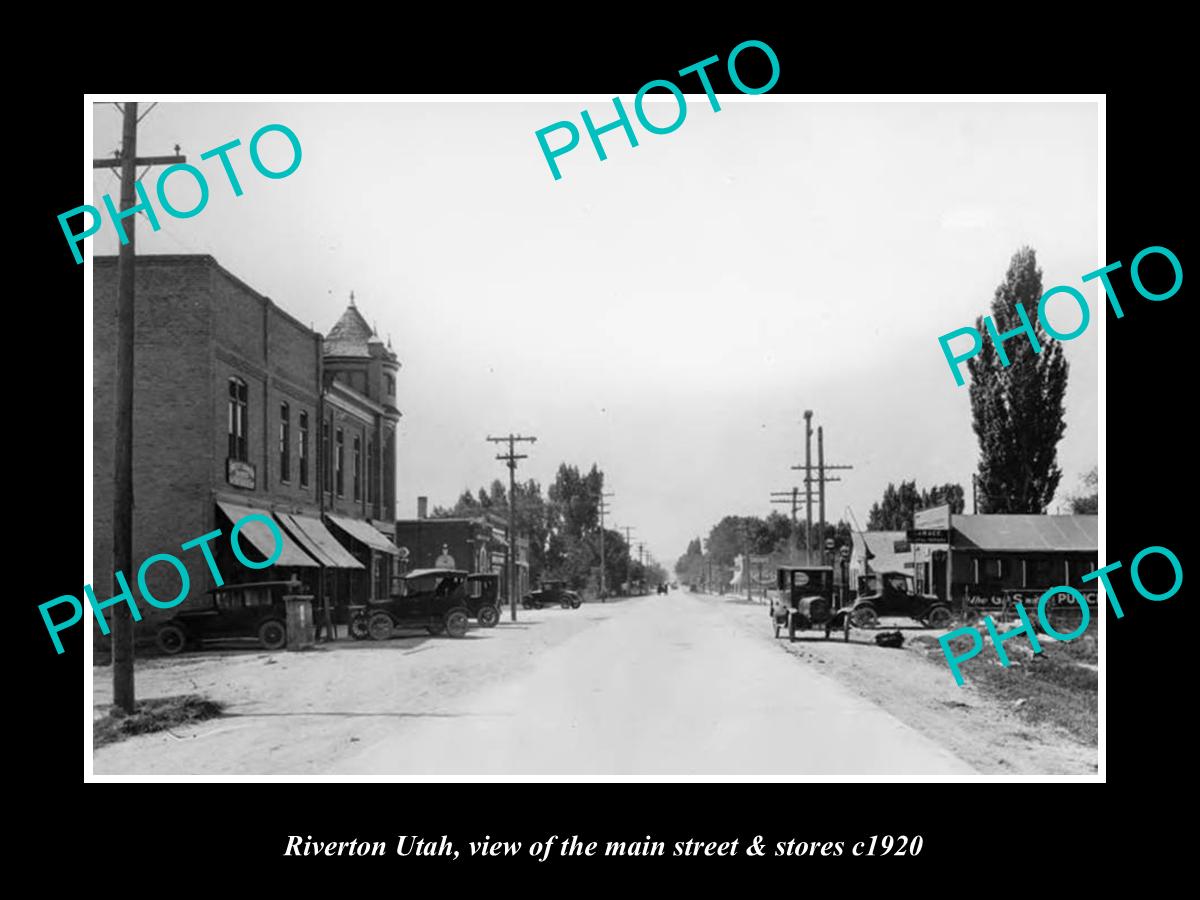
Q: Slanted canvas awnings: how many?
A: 3